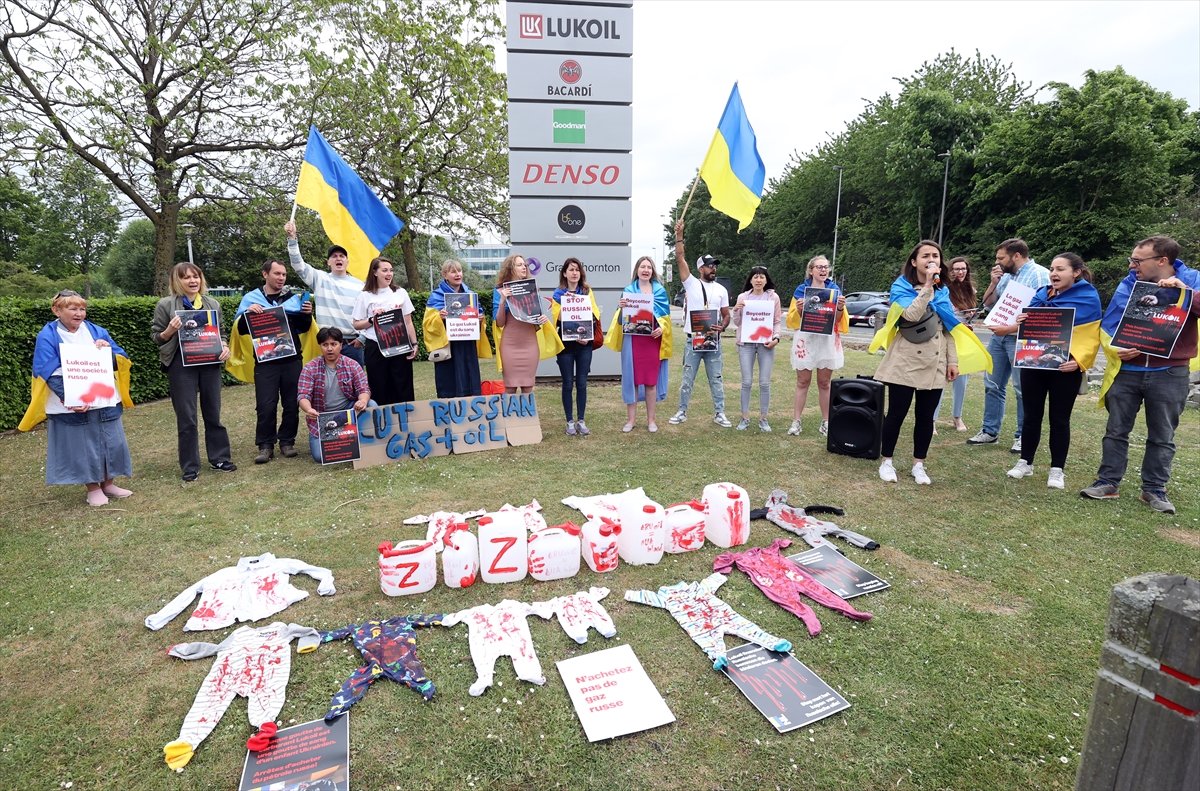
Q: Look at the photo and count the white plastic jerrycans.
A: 8